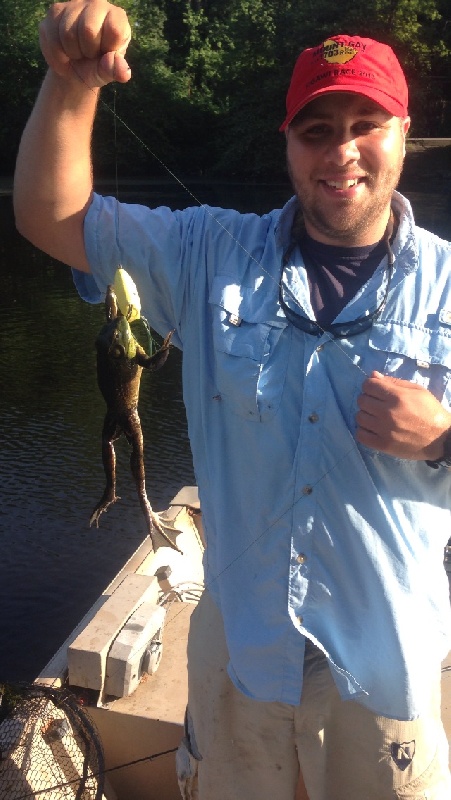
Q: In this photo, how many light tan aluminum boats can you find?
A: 1